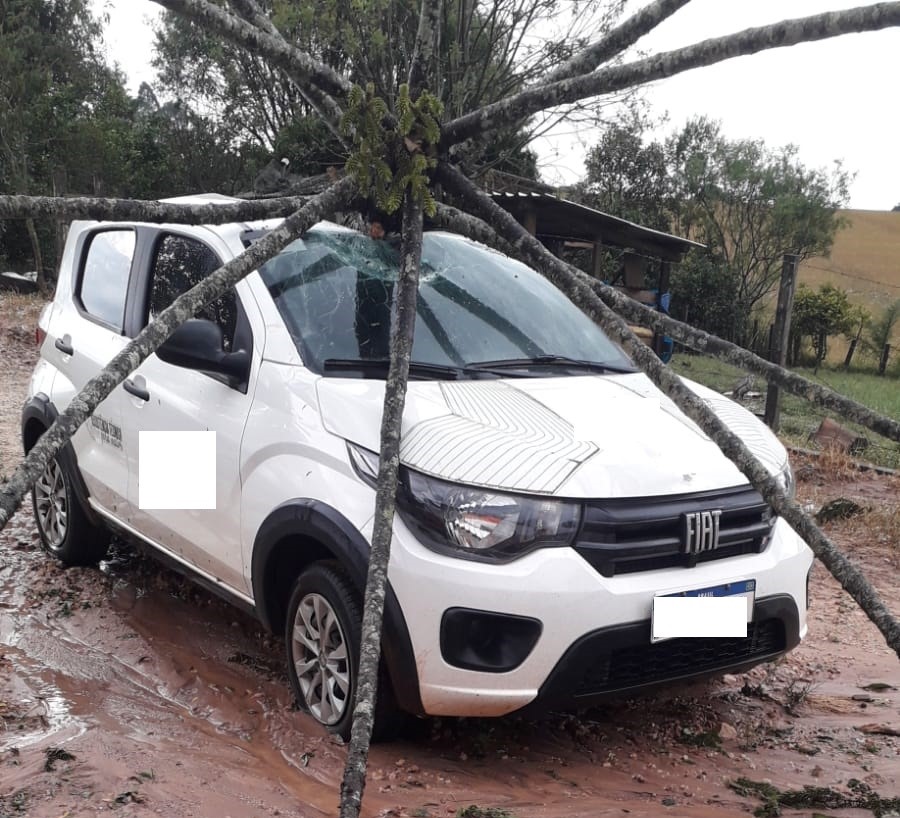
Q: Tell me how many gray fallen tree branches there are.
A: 10